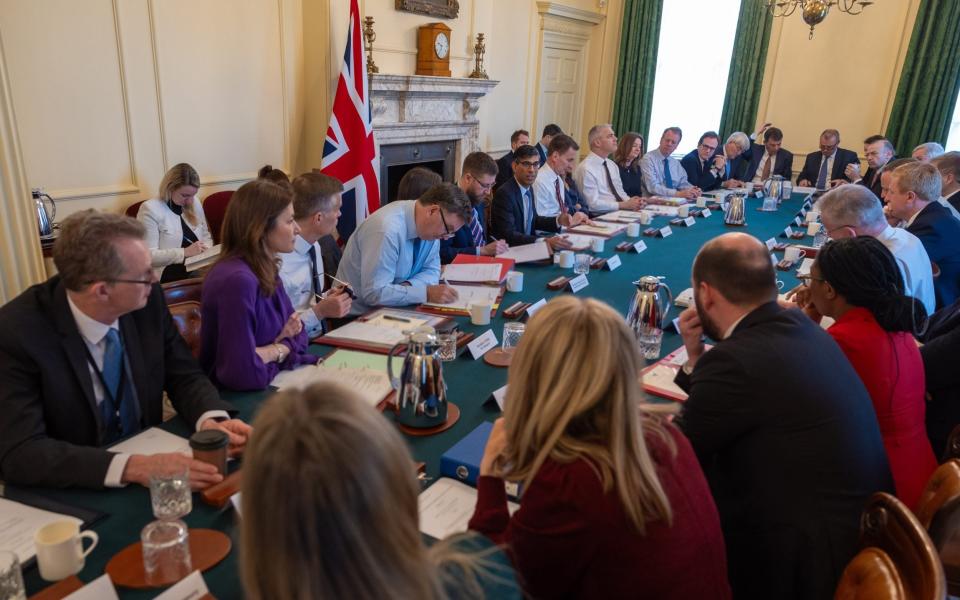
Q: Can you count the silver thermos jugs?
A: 5